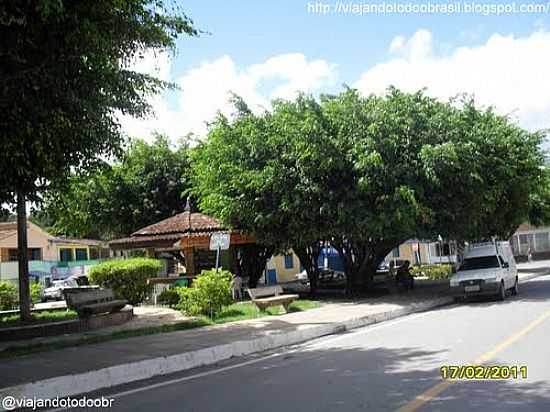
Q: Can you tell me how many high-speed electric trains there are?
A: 0